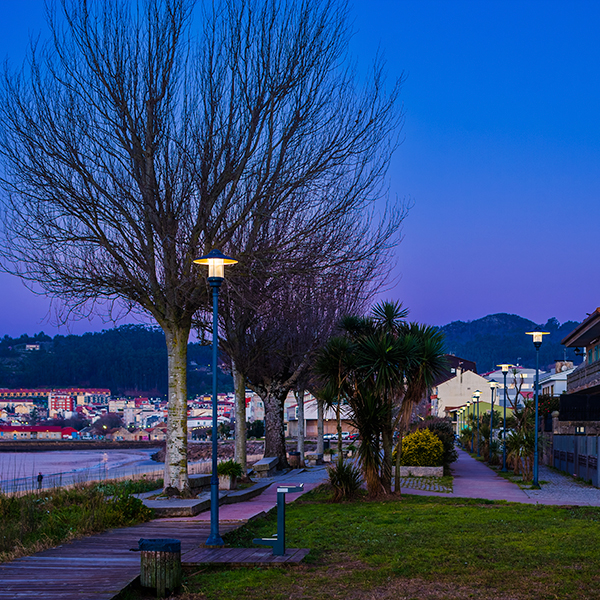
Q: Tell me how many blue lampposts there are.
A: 10